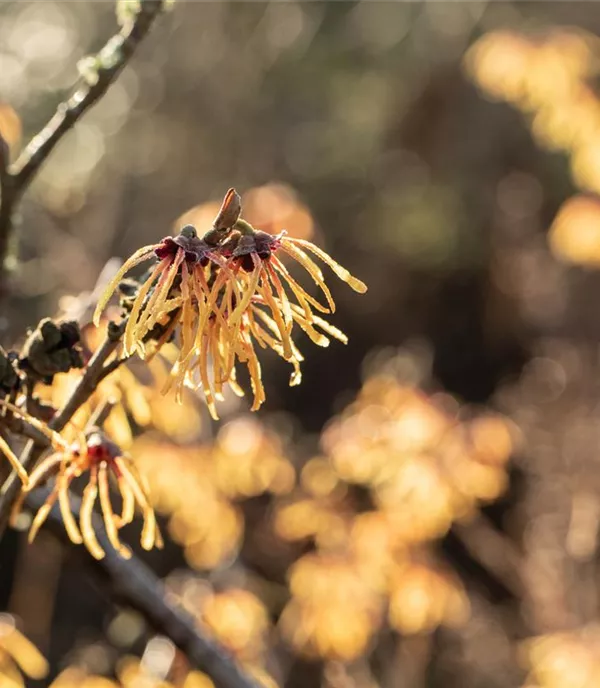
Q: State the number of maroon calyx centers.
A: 3